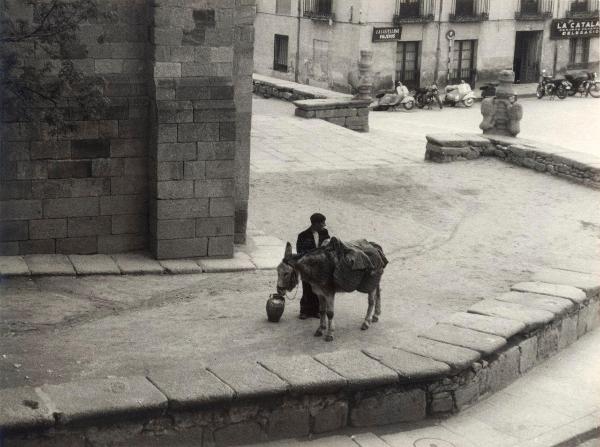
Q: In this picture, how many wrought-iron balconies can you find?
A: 5